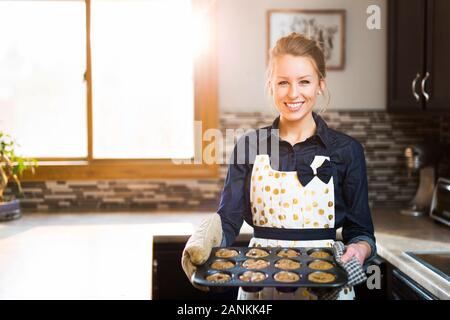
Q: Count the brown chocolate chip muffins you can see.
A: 12